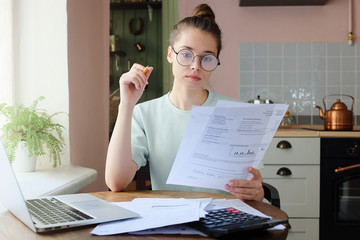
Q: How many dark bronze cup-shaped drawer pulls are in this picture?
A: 2